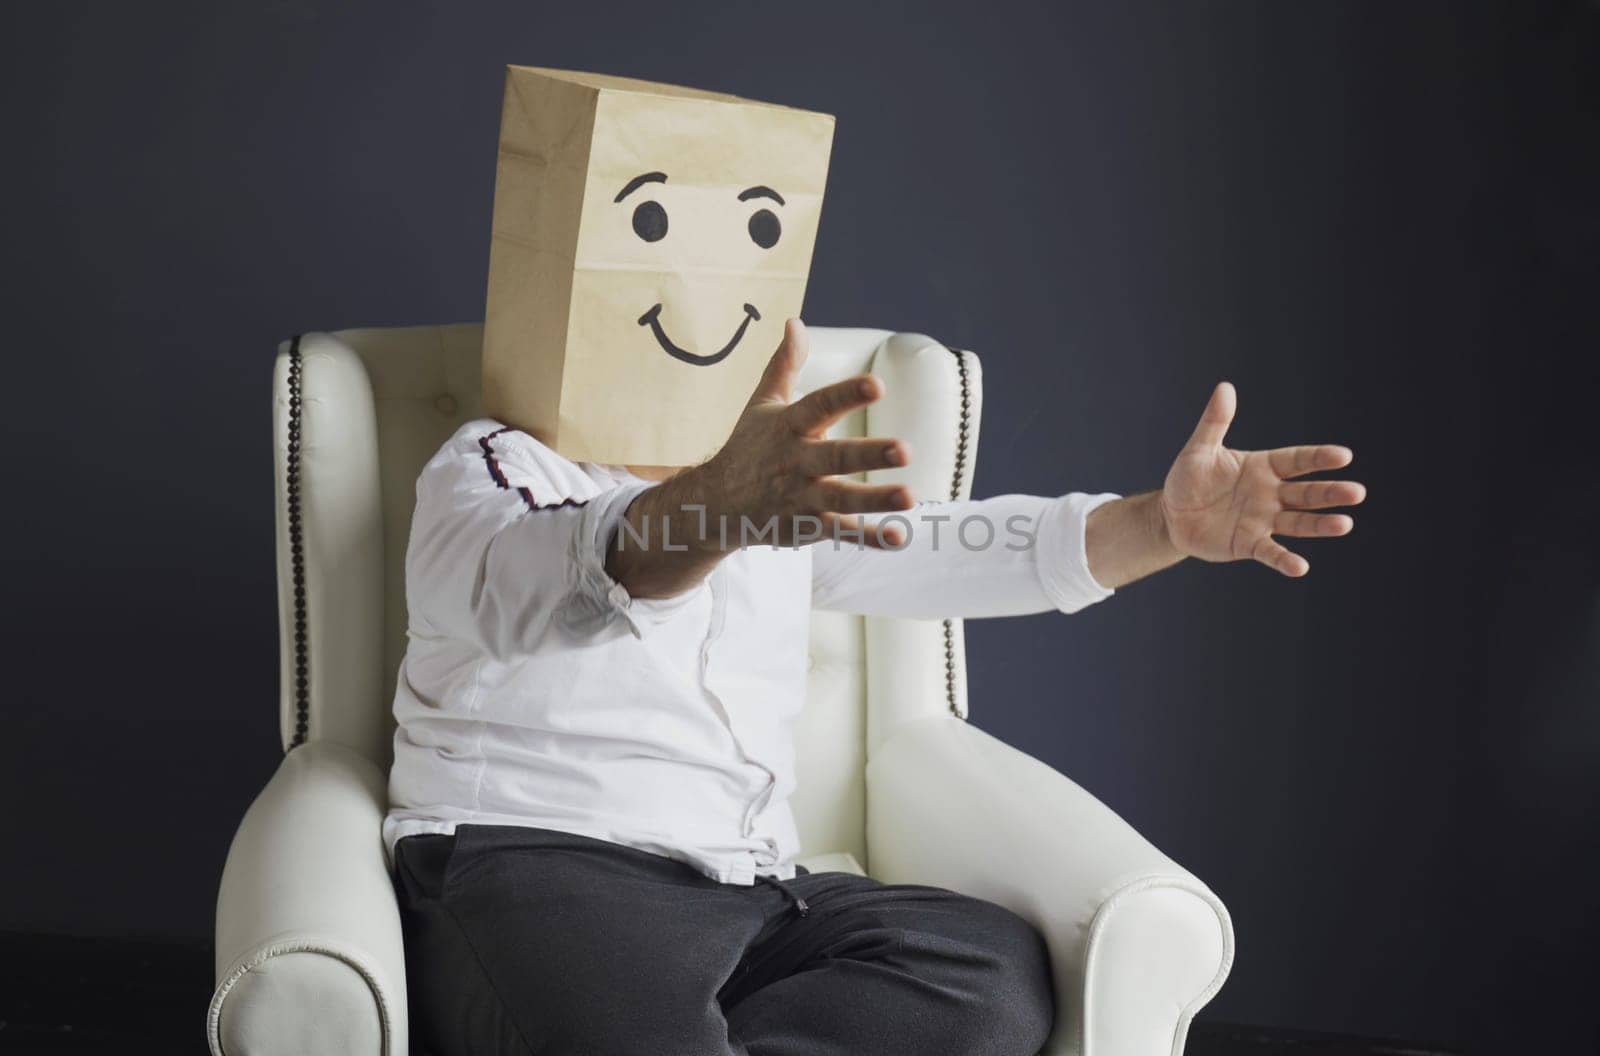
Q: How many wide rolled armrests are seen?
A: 2